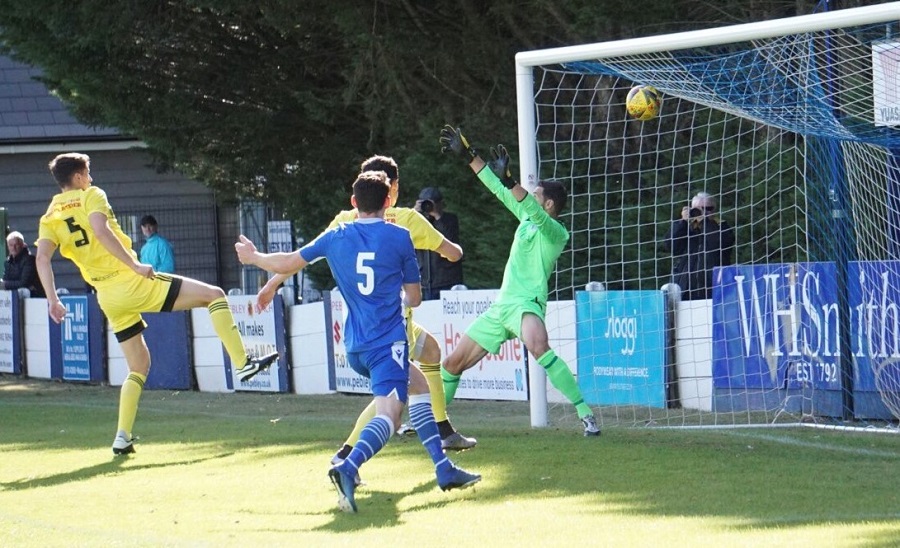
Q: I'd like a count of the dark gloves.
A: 2